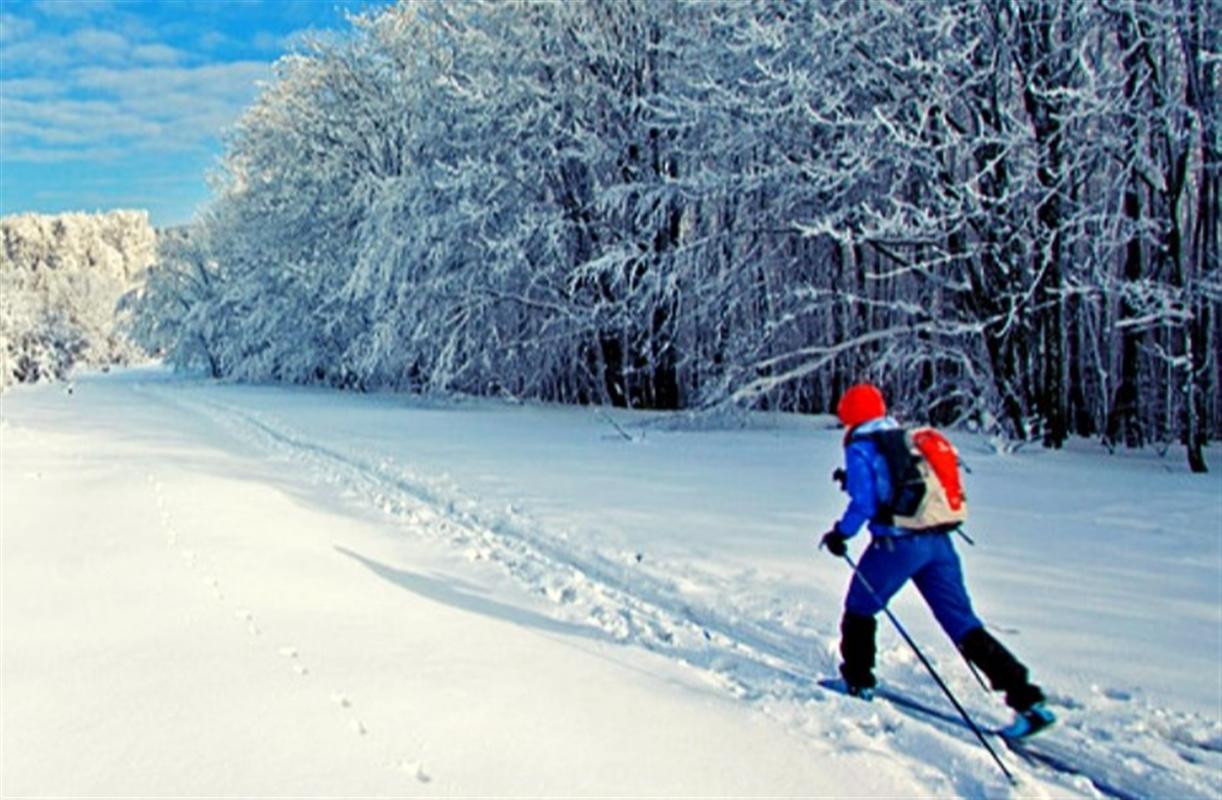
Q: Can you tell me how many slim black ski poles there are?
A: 2